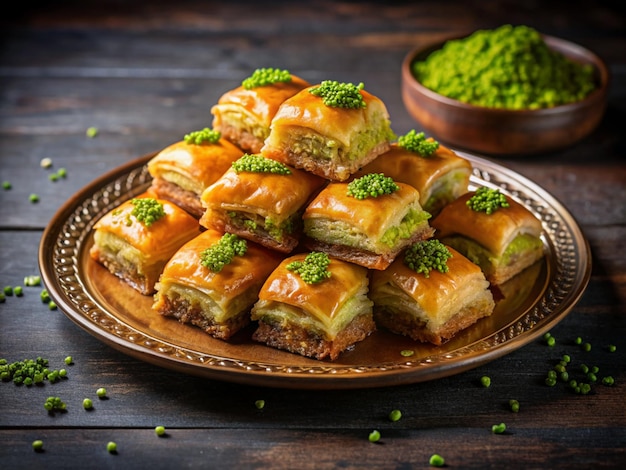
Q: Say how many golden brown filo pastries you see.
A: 11